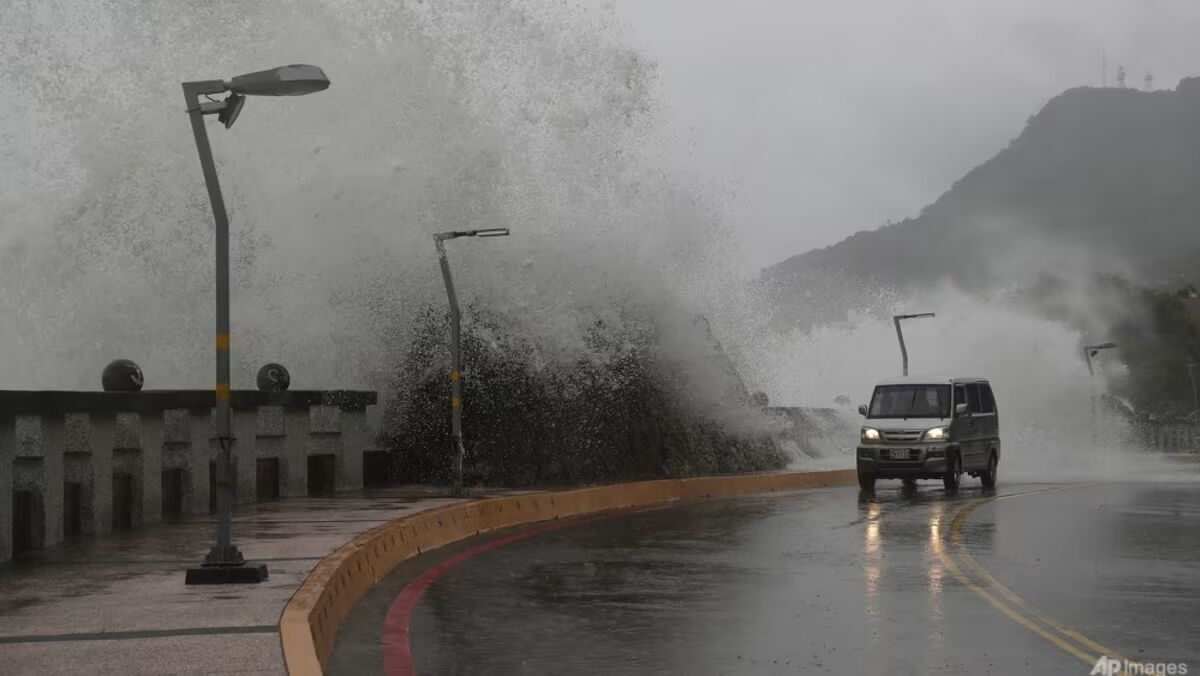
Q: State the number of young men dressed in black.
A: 0